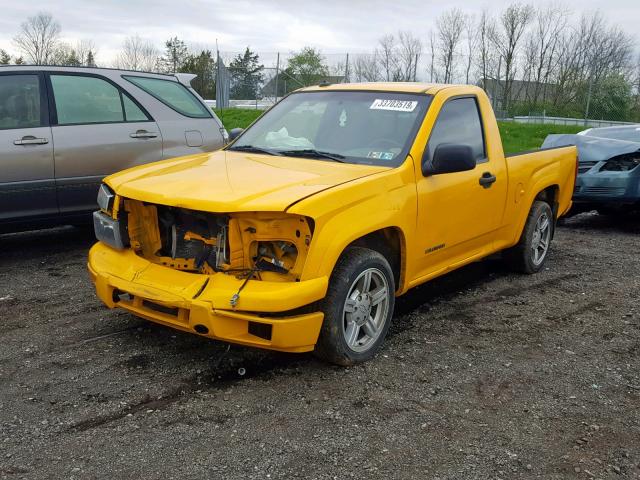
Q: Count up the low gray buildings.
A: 2